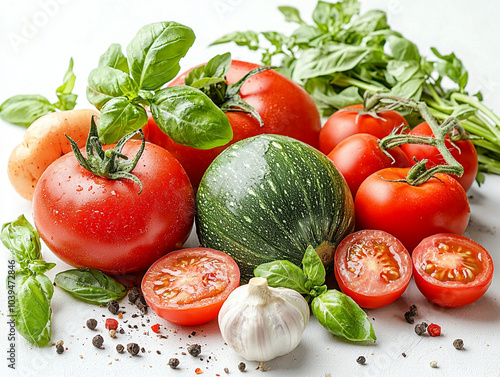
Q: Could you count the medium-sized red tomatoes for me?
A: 4